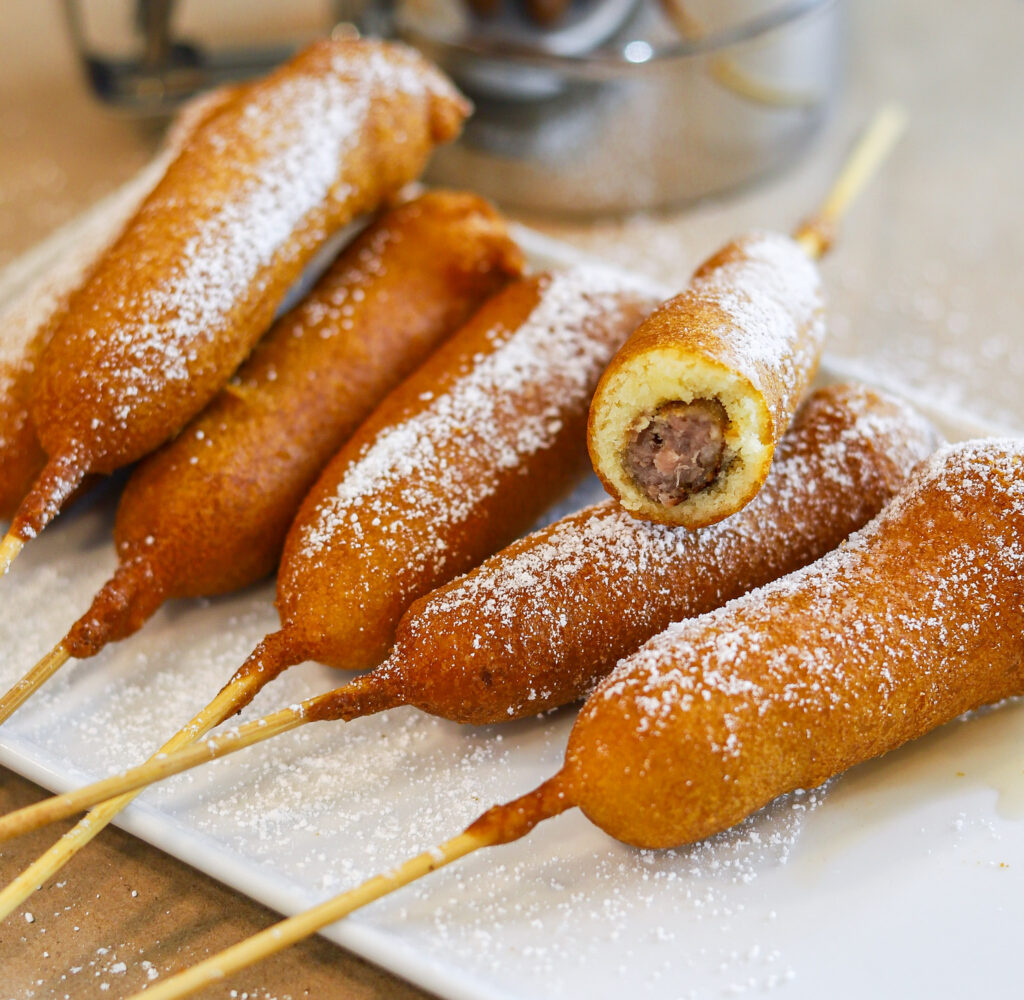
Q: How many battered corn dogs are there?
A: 7